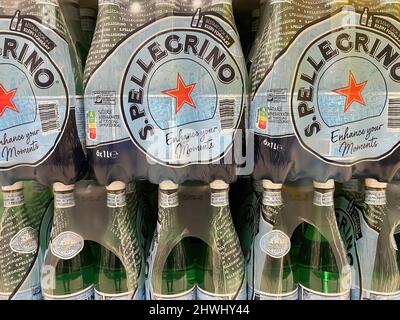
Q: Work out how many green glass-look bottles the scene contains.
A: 8